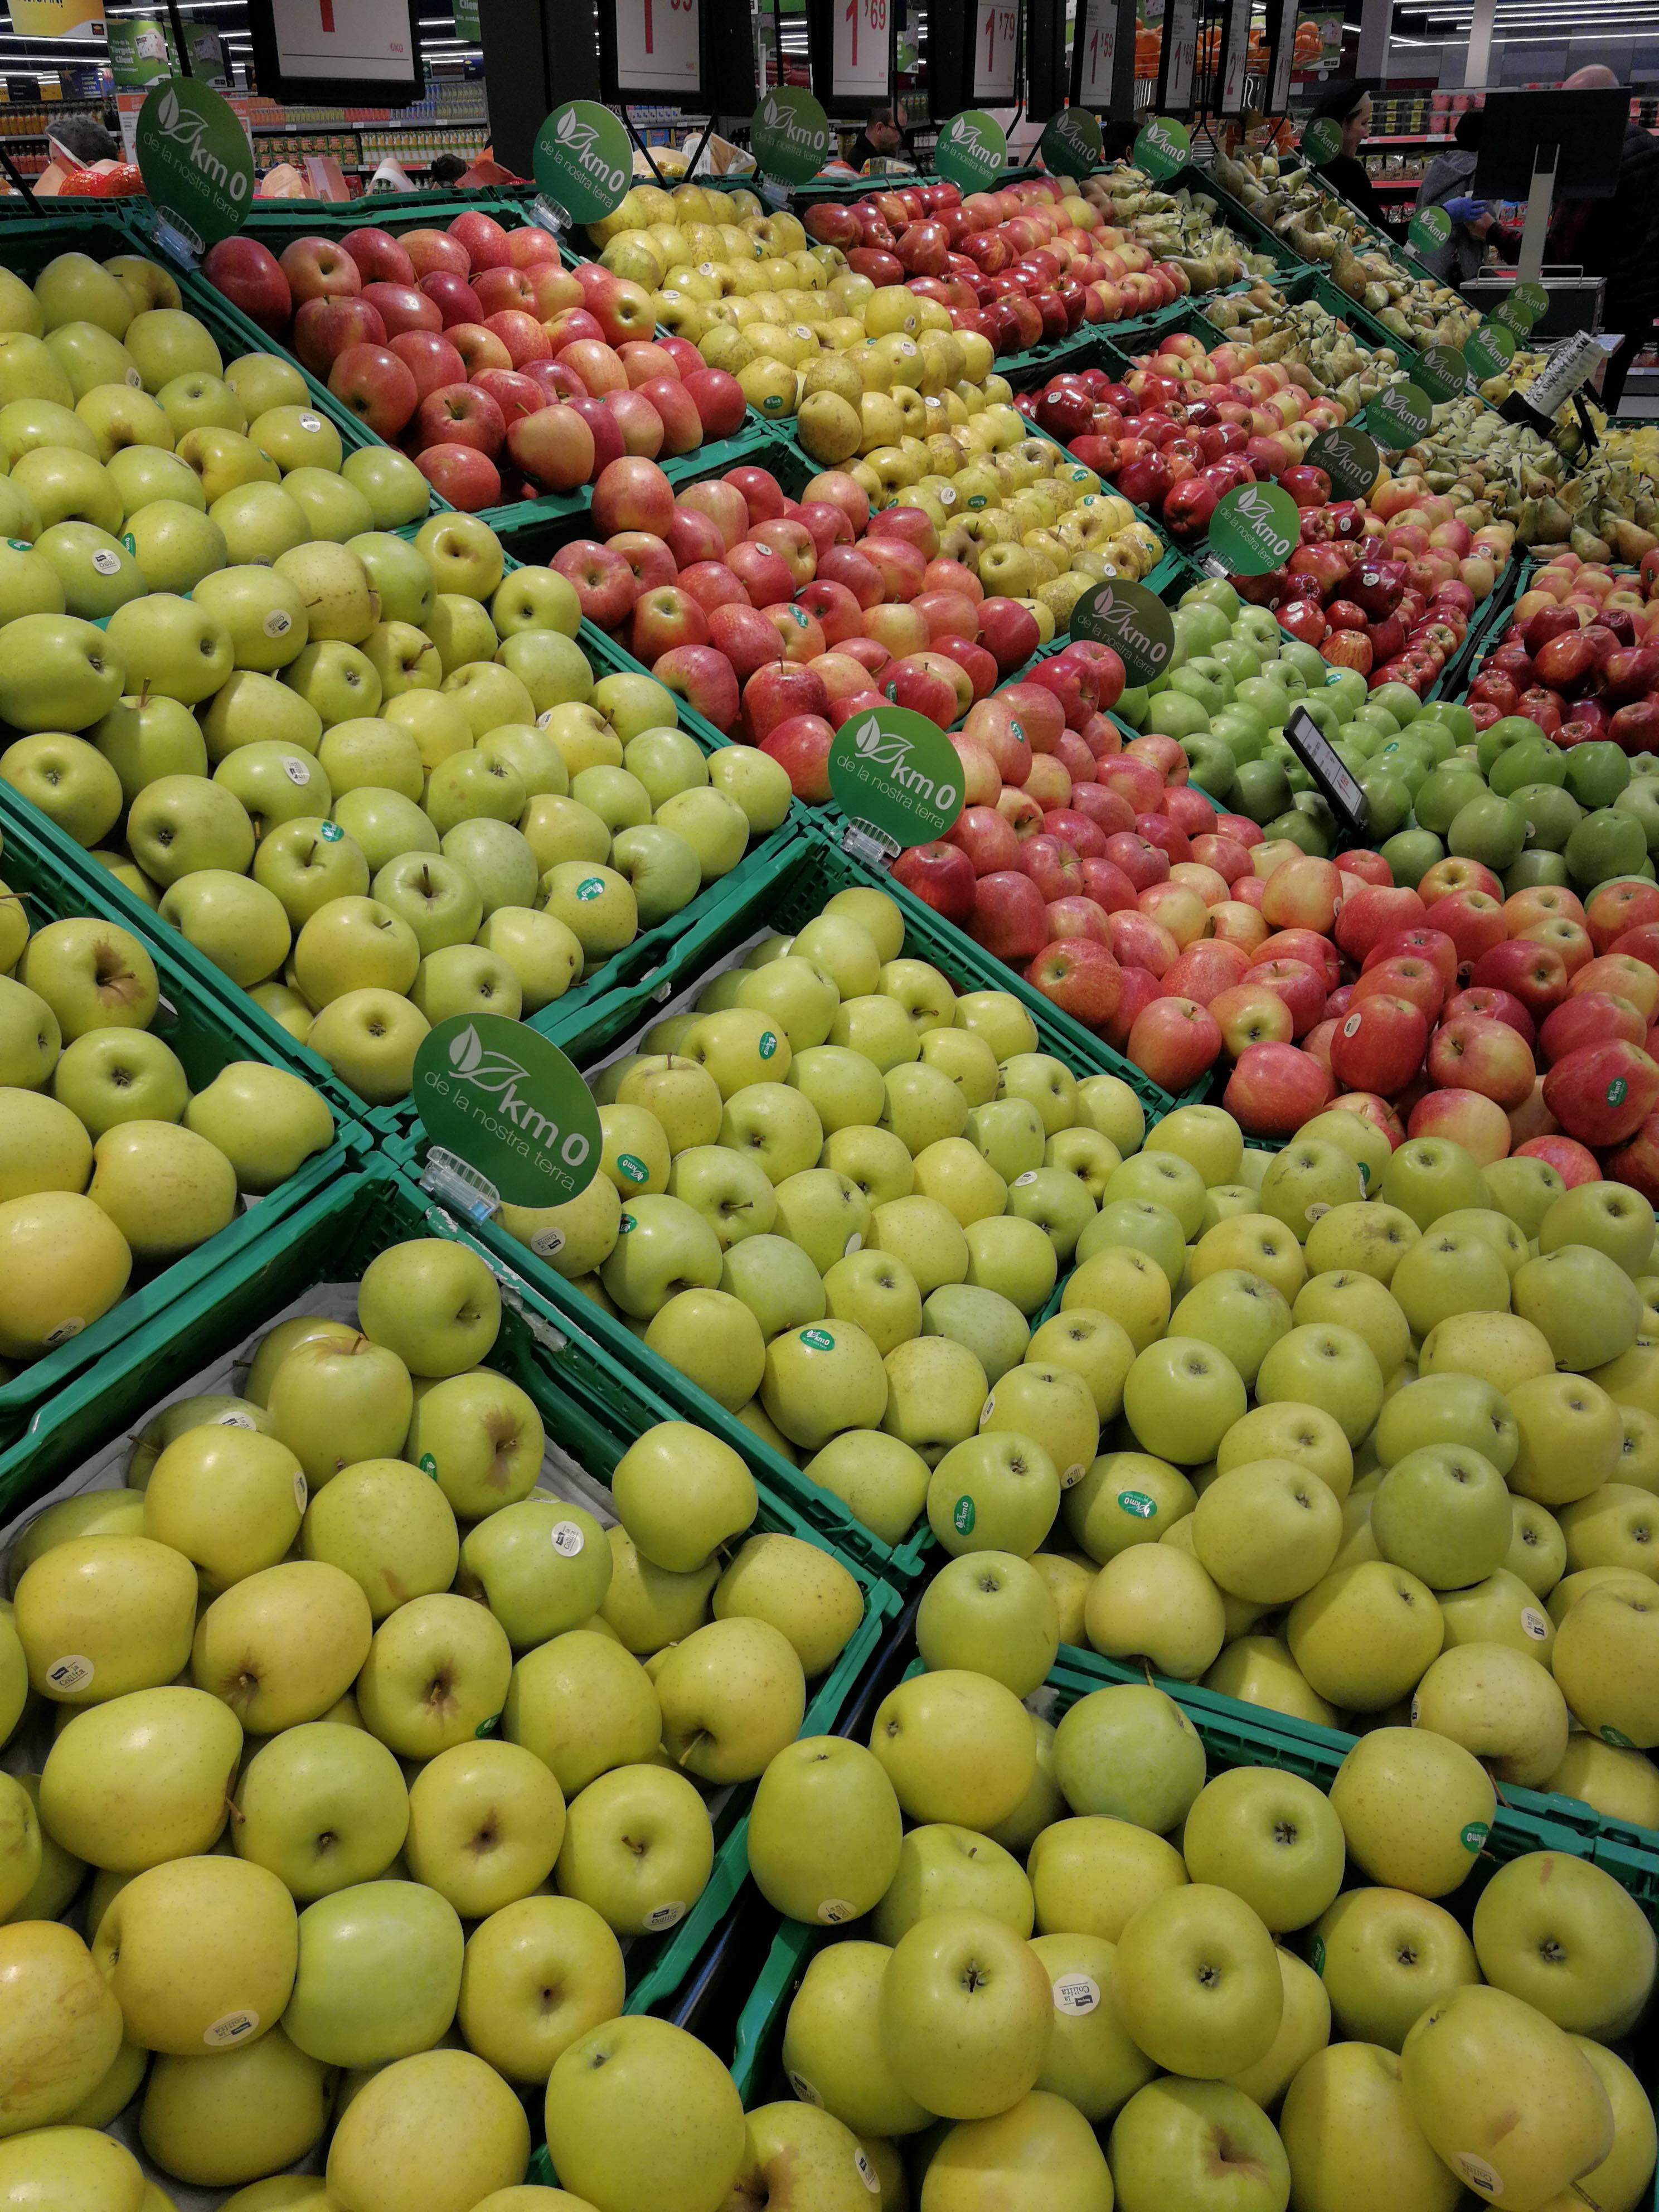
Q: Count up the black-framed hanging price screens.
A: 8